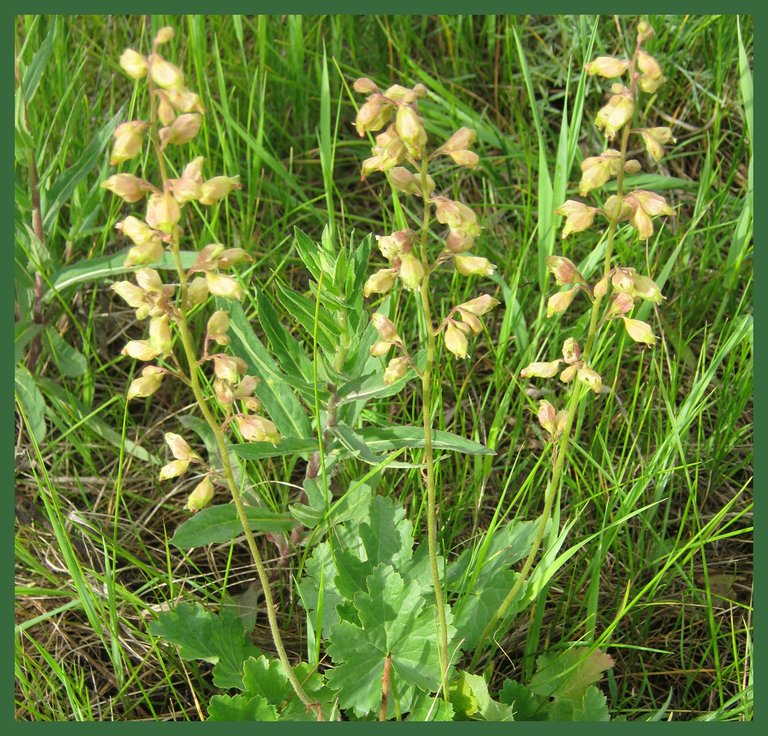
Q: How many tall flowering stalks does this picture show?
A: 3